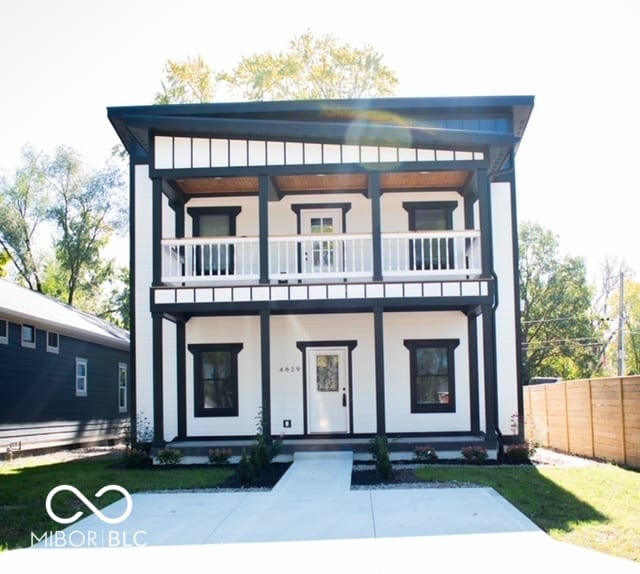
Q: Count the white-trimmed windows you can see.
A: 5